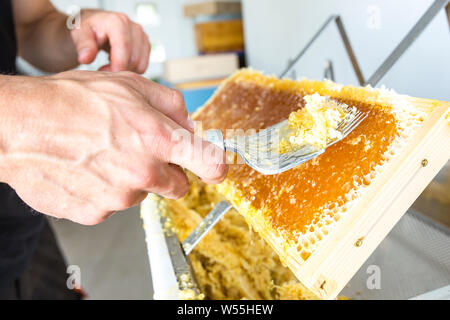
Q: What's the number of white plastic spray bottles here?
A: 0